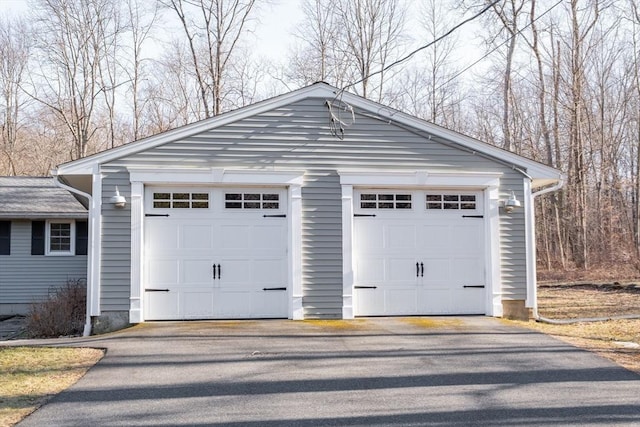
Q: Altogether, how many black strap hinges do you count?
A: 8